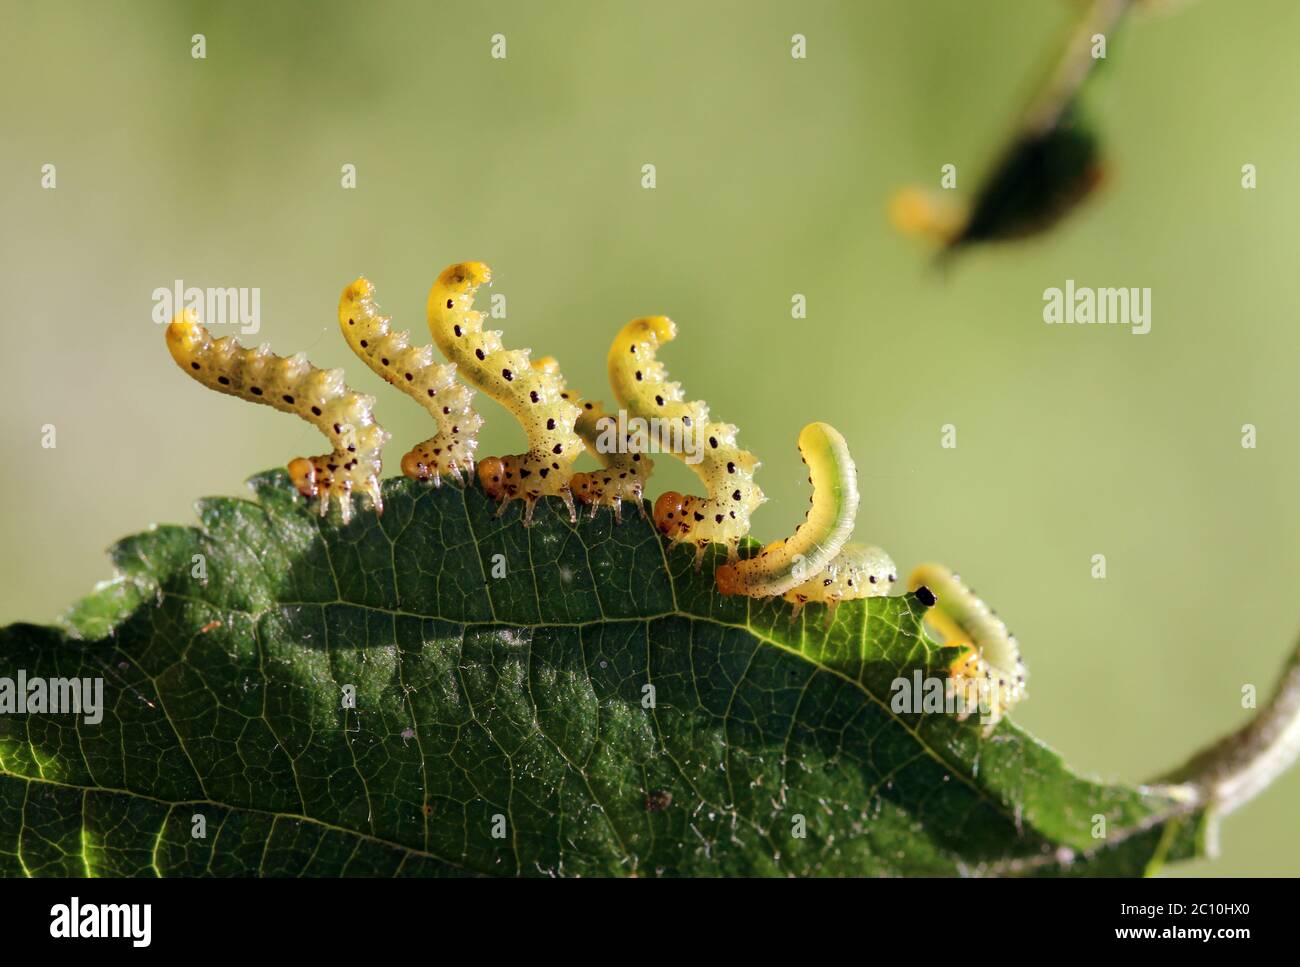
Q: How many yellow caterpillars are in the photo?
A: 8